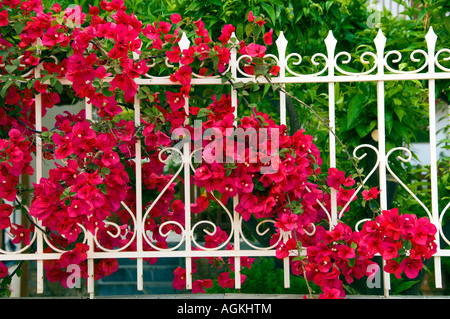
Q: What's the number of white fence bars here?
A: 9